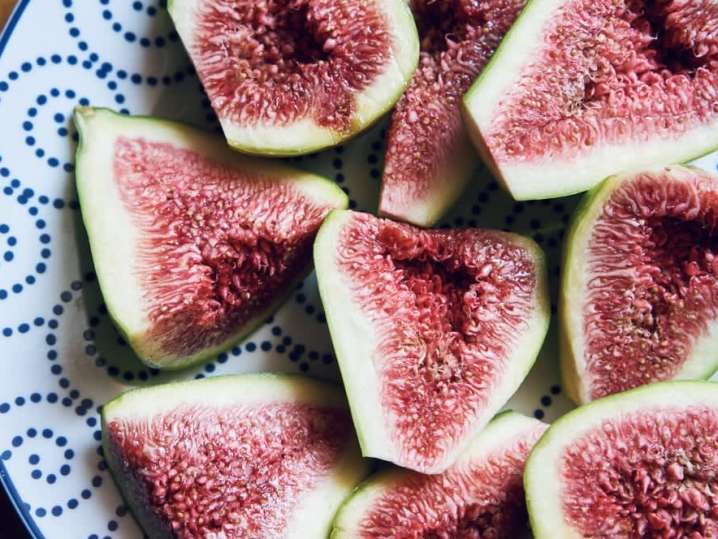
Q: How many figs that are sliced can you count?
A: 9